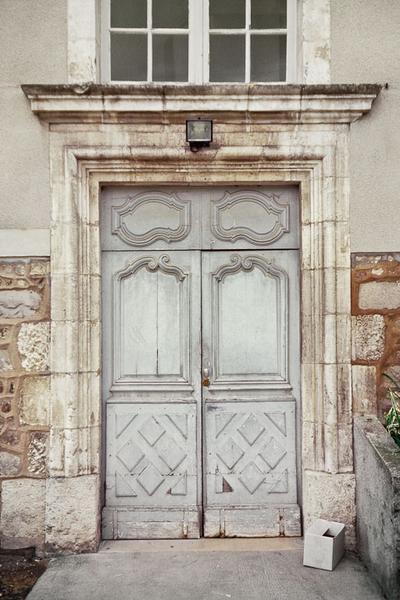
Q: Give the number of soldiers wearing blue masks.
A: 0